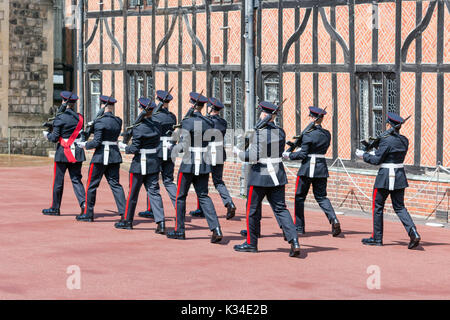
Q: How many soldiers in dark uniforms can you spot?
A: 9